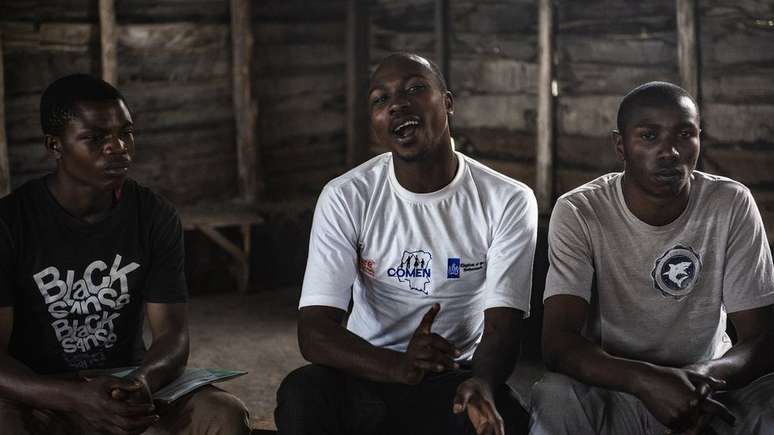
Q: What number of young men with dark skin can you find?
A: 3